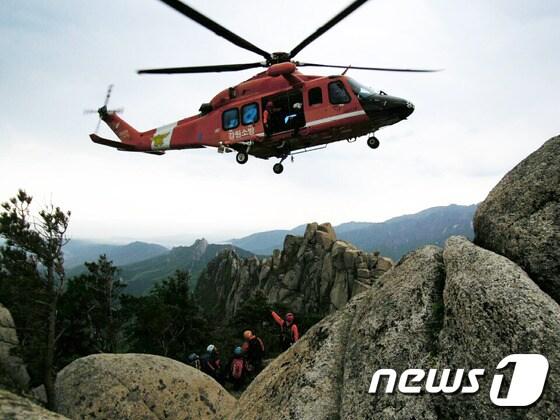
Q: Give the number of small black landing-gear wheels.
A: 3